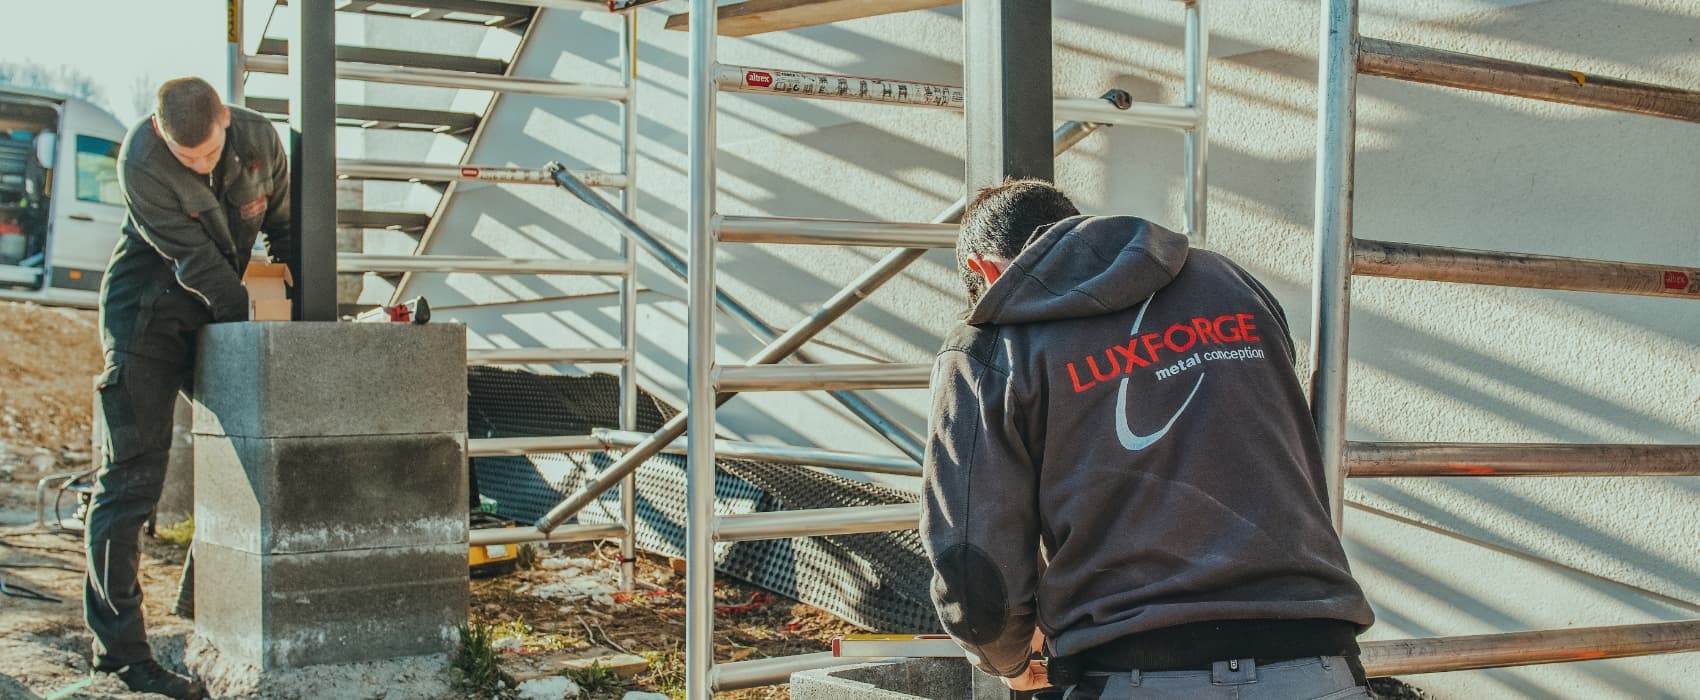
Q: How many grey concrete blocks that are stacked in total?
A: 3